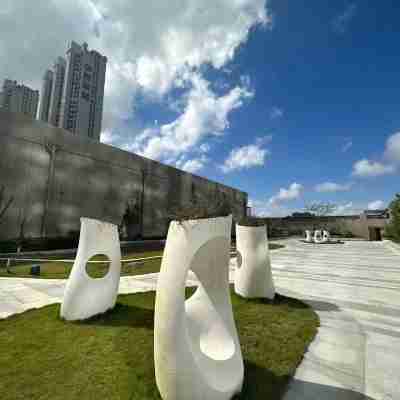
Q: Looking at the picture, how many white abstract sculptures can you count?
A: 6